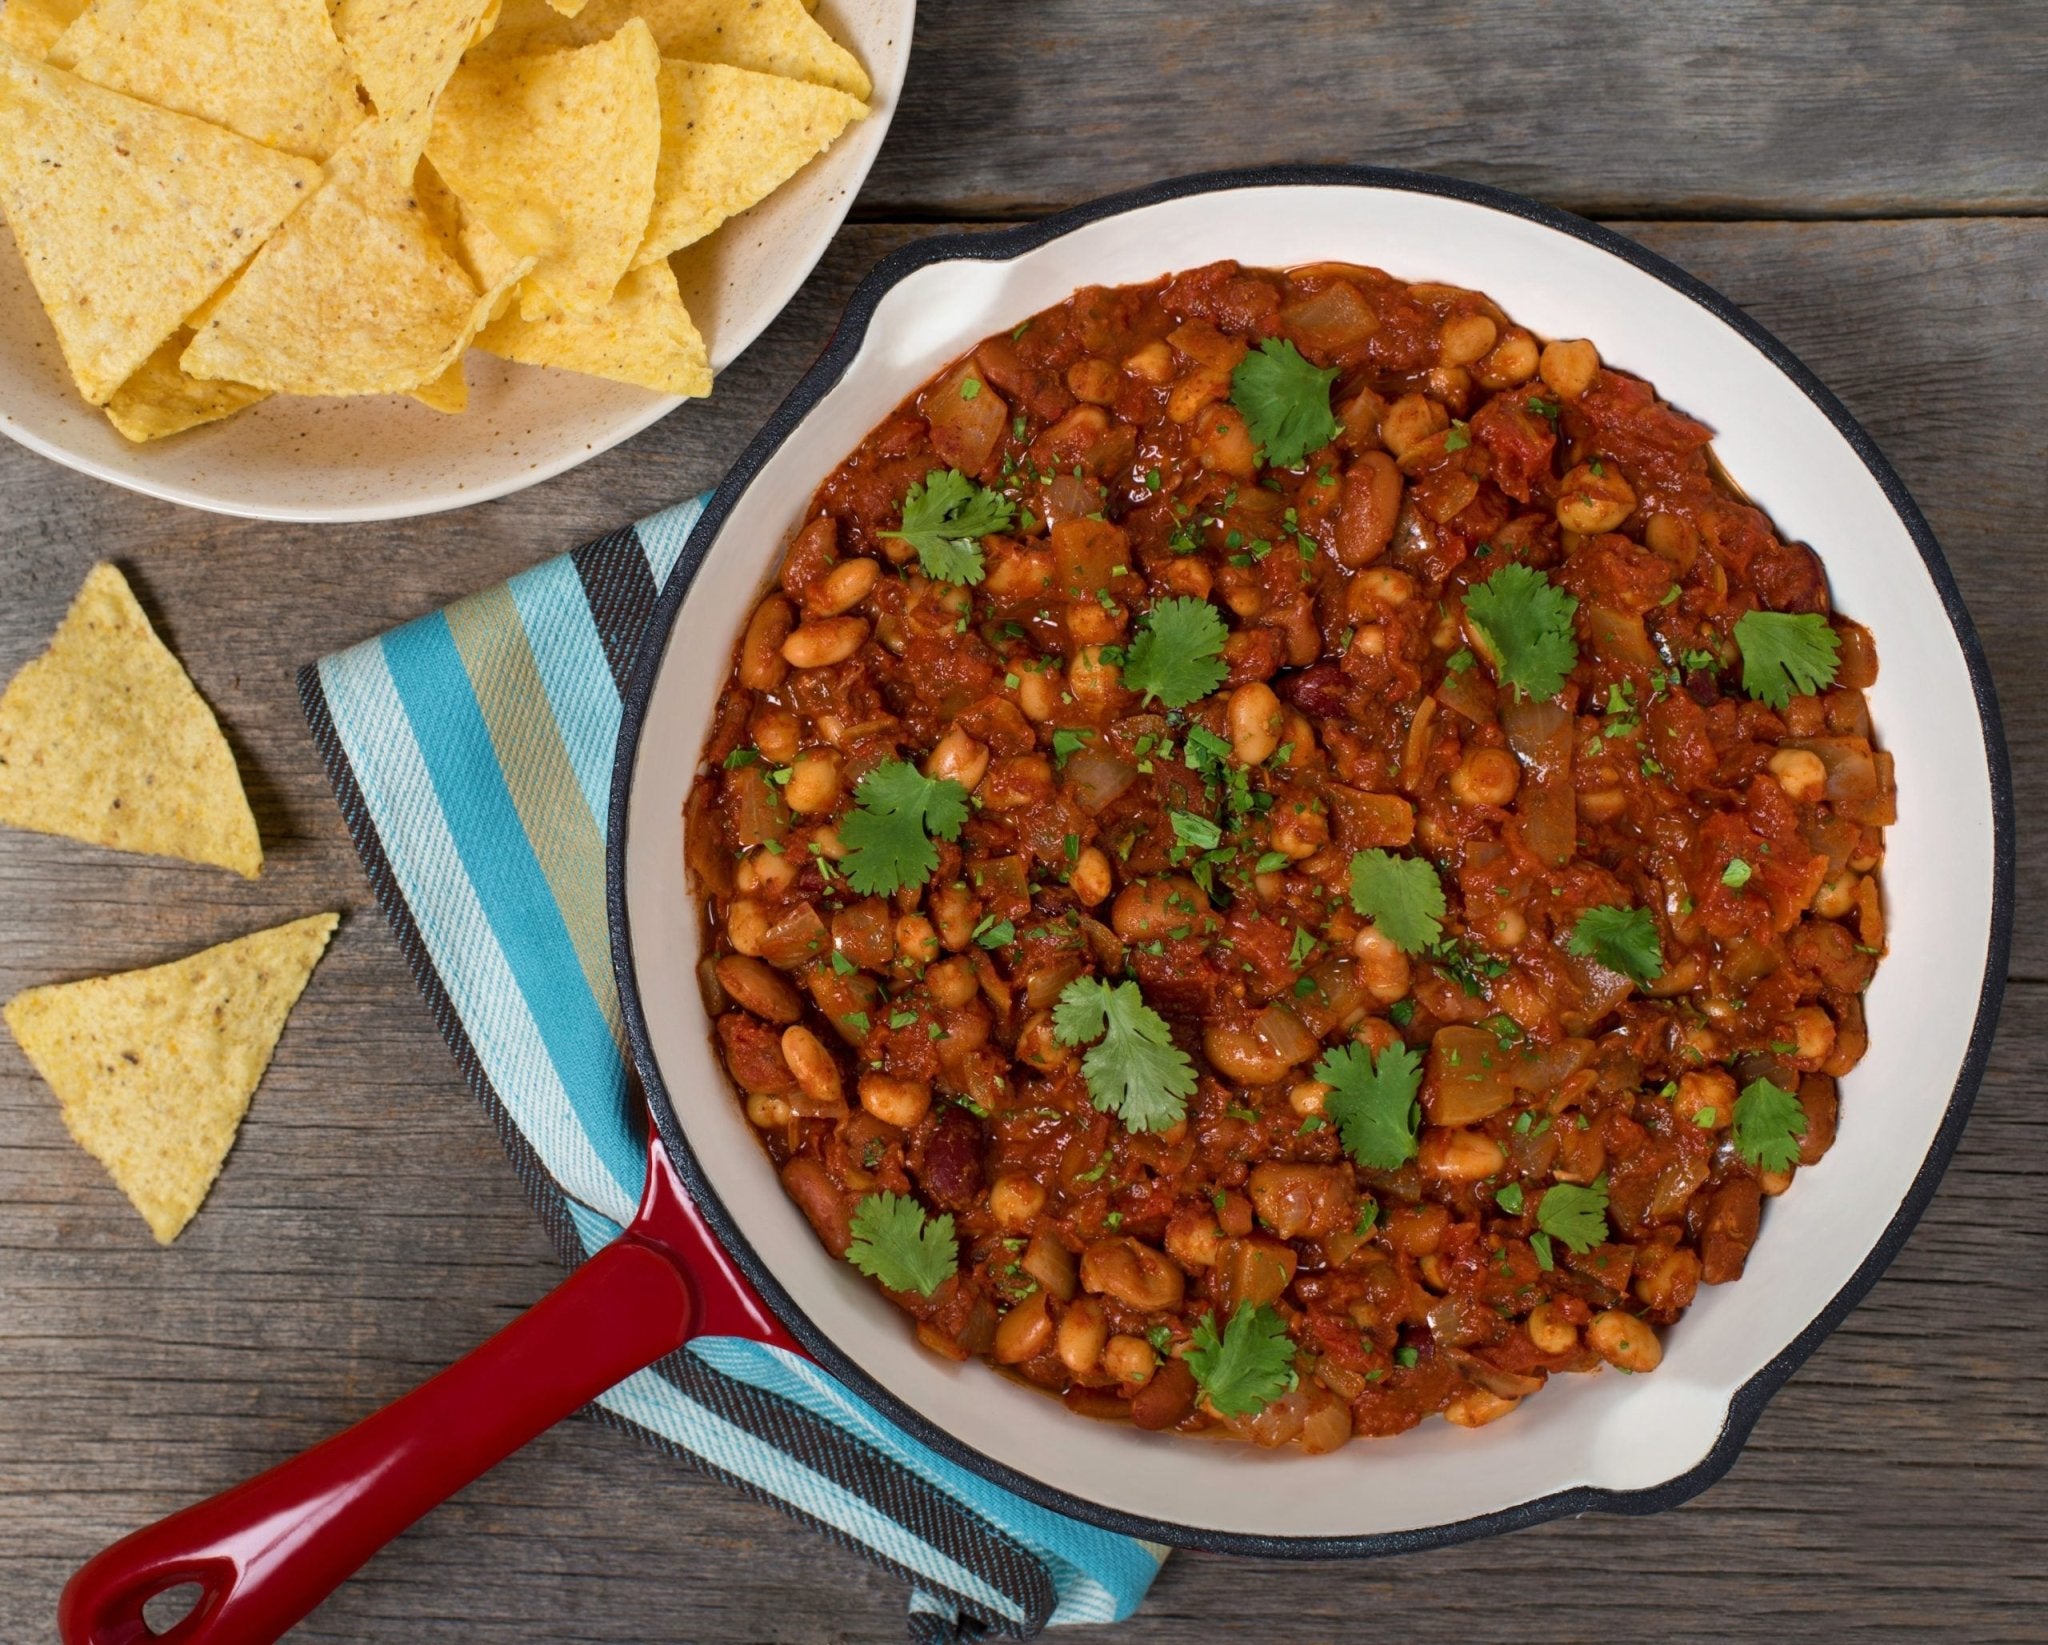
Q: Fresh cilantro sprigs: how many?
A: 14